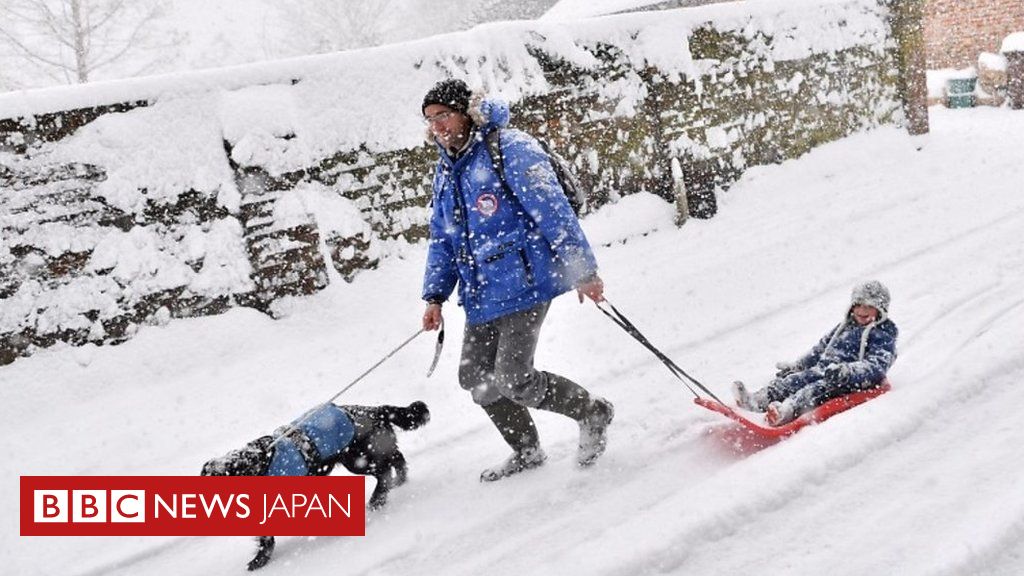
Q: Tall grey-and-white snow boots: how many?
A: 2